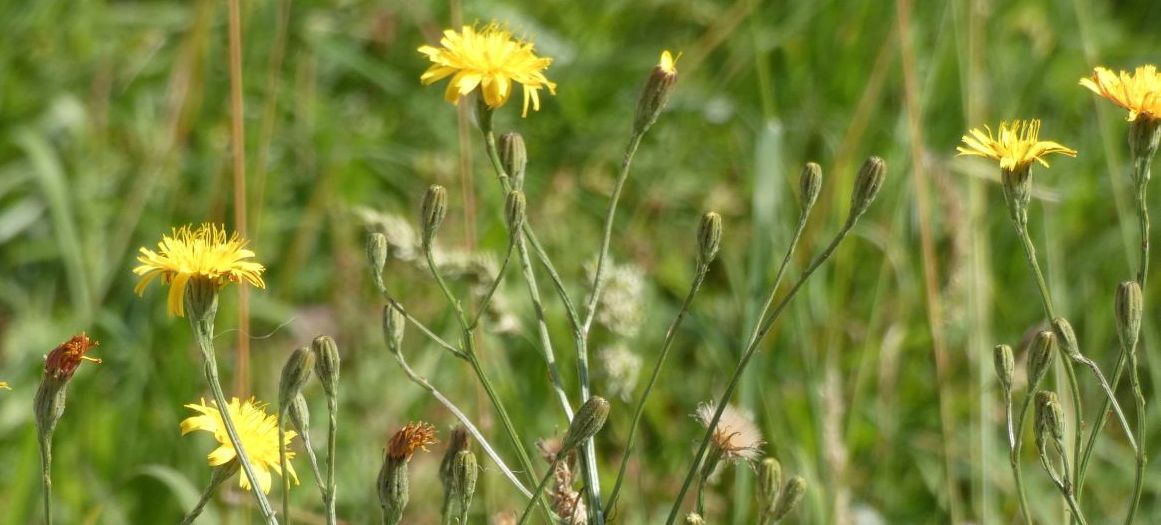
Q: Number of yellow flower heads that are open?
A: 5